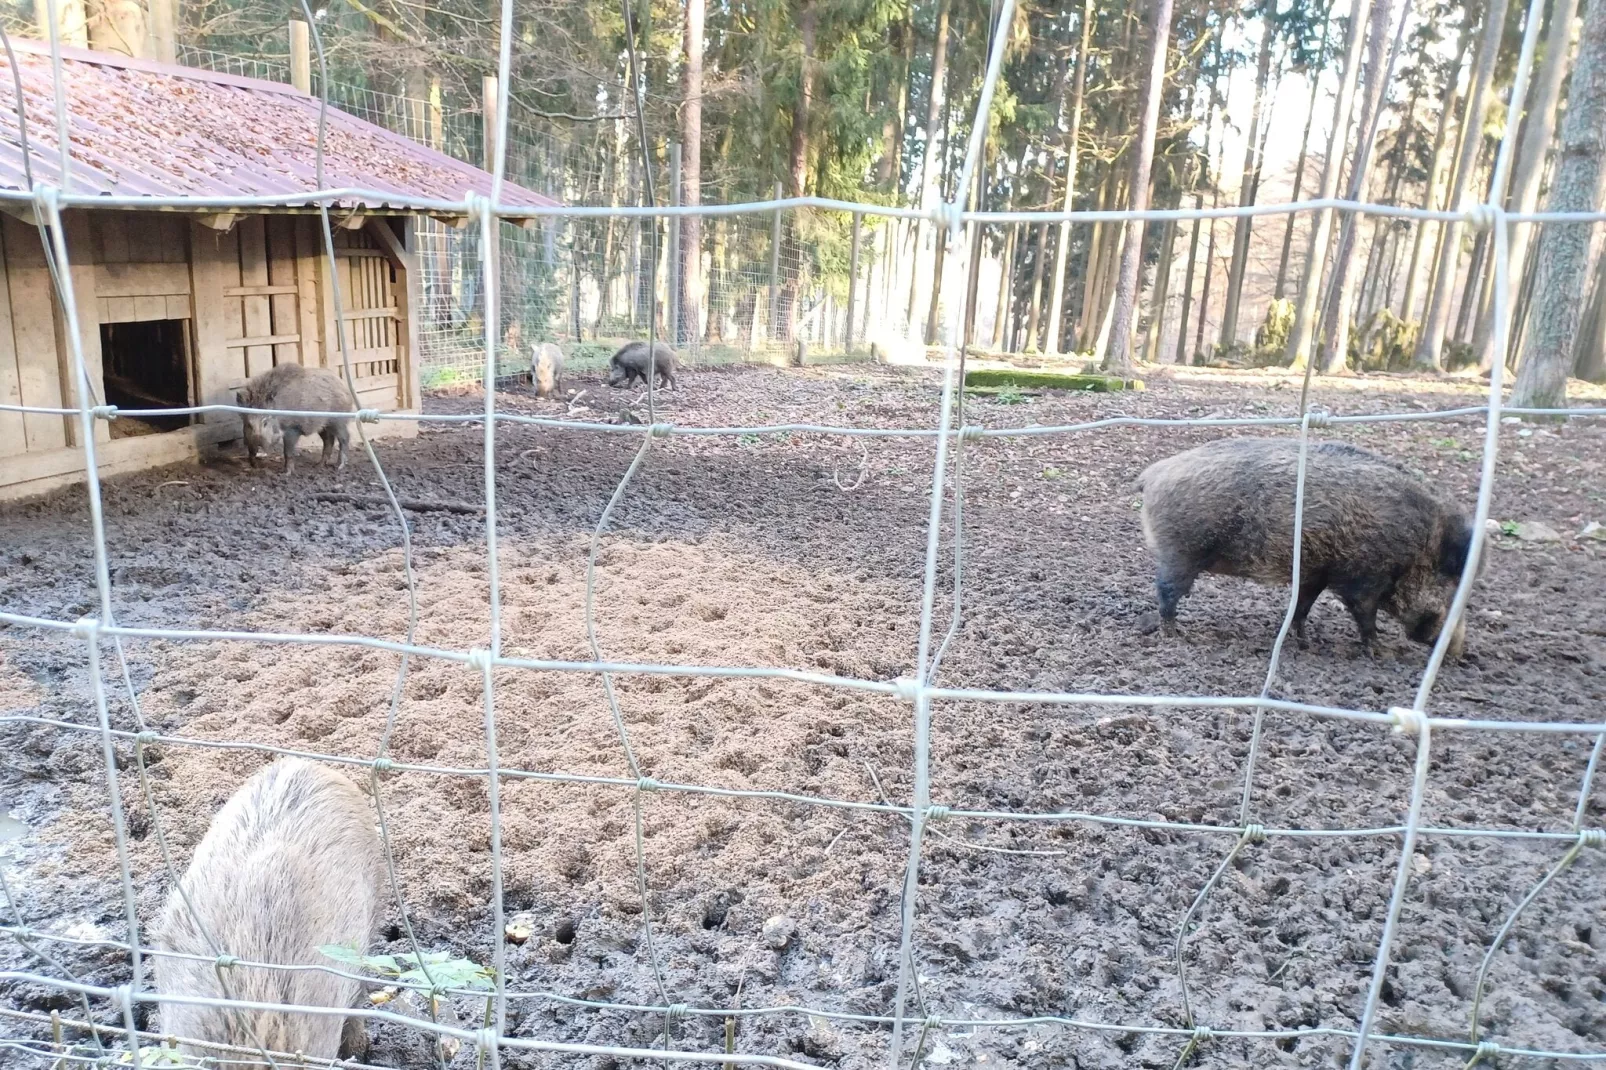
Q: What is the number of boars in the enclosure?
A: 5